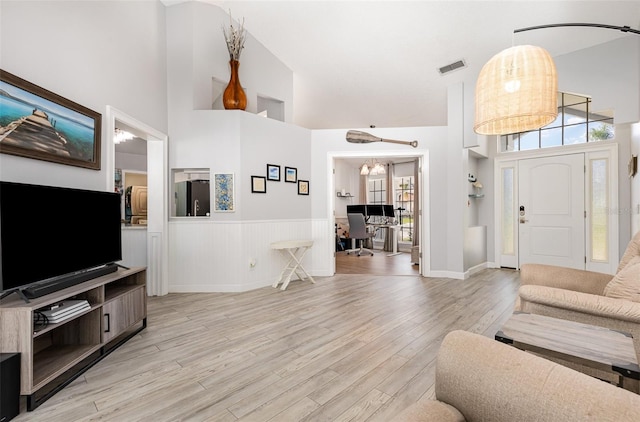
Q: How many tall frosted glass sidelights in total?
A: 2